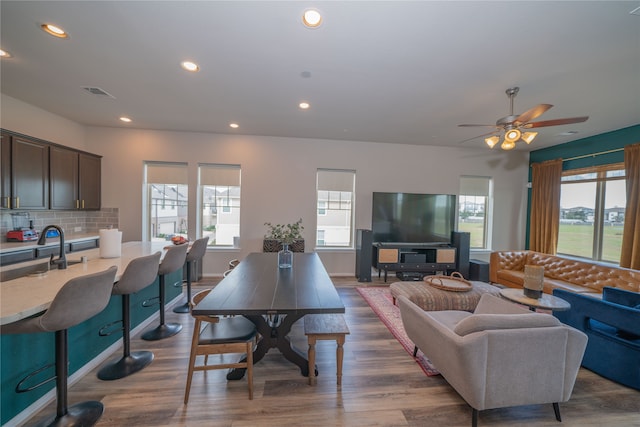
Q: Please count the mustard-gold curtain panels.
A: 2